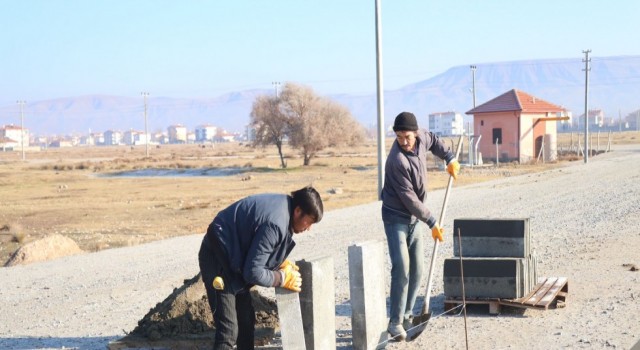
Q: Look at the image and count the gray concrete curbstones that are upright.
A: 3